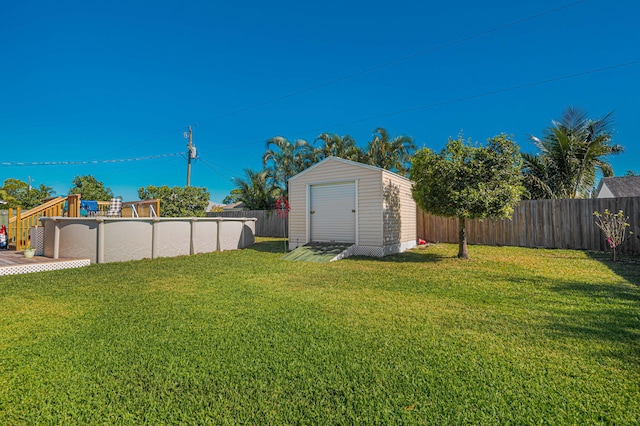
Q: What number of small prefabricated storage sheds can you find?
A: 1